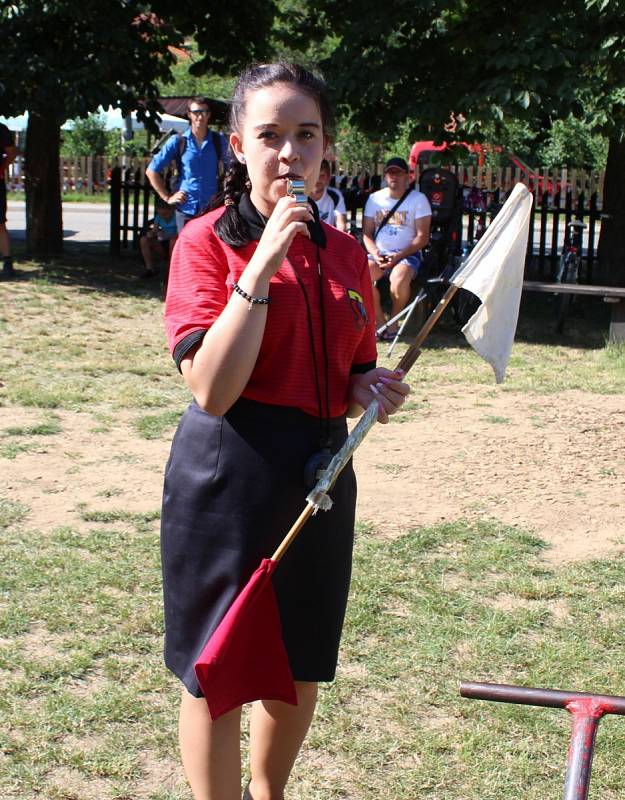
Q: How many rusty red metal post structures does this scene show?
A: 1